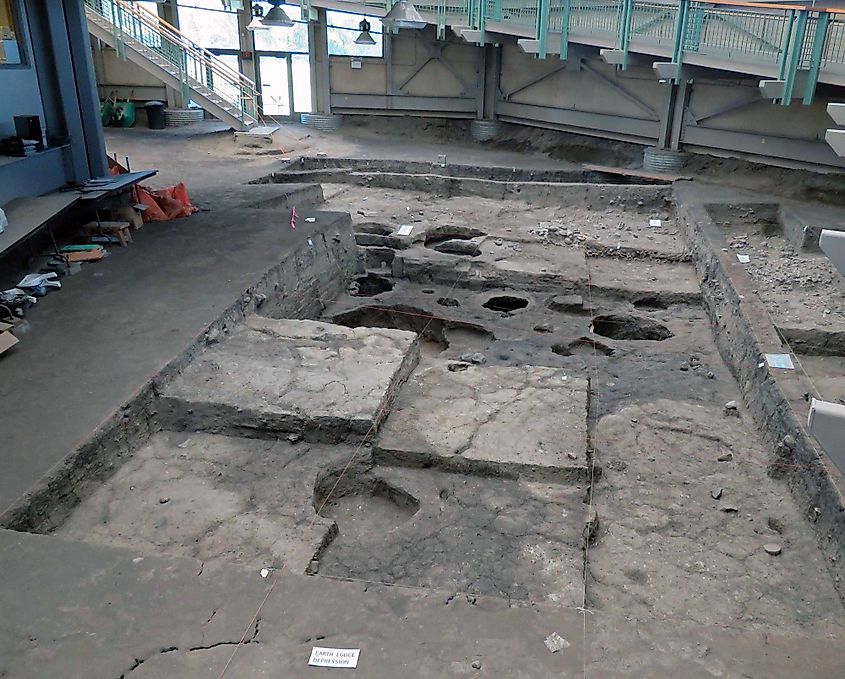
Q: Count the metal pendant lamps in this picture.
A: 4